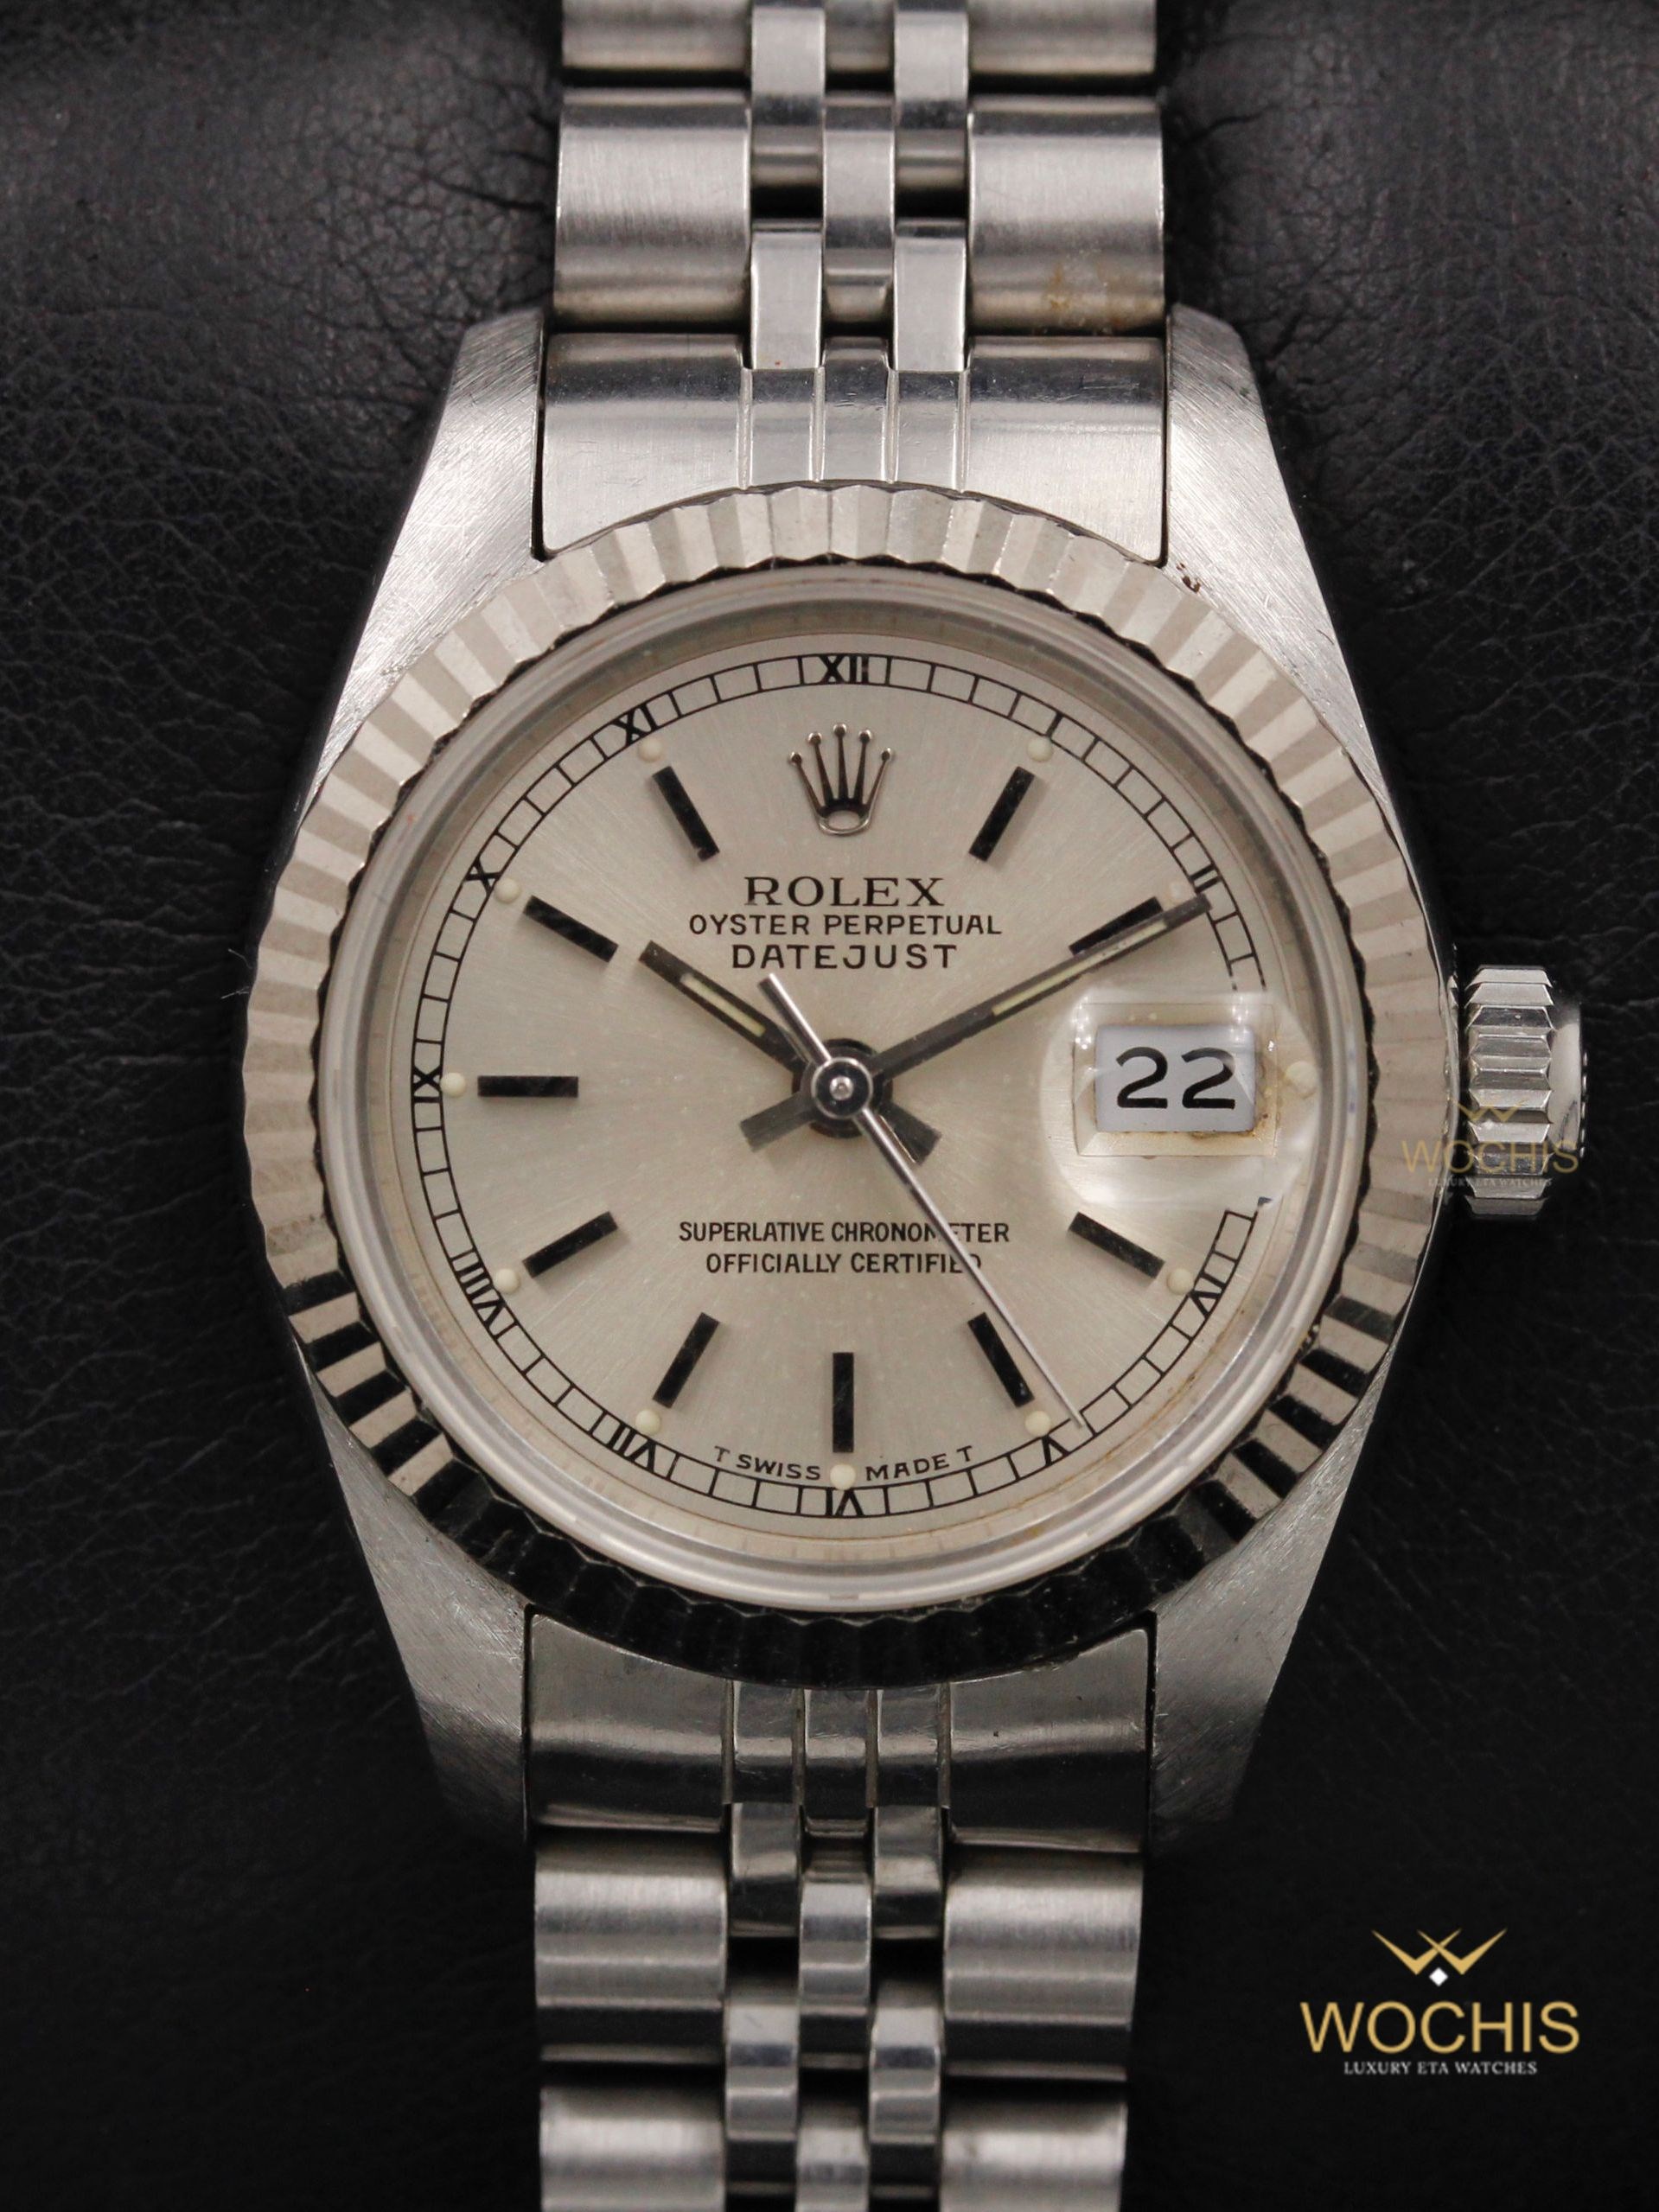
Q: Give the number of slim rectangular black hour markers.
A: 10